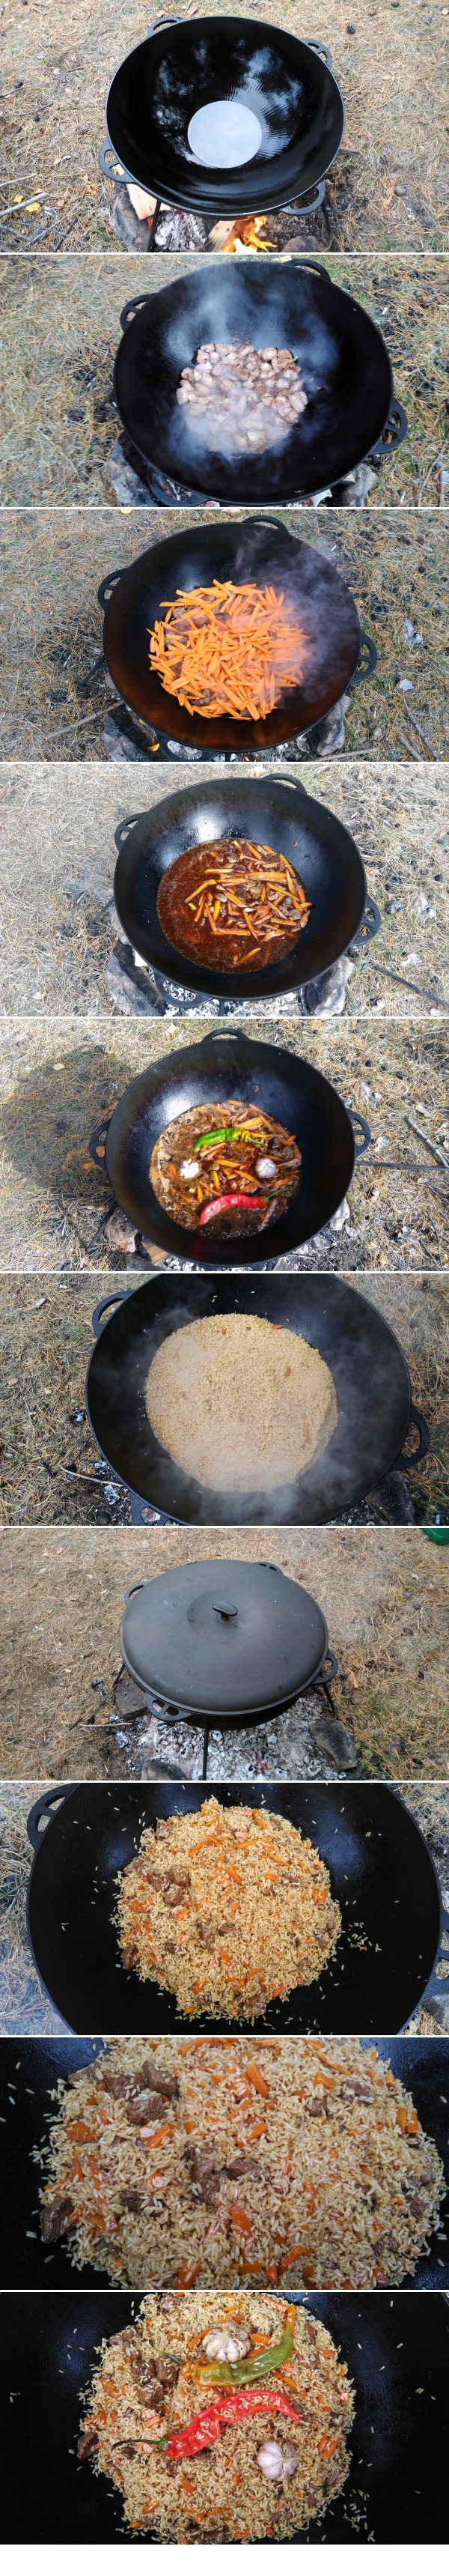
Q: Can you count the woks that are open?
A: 9